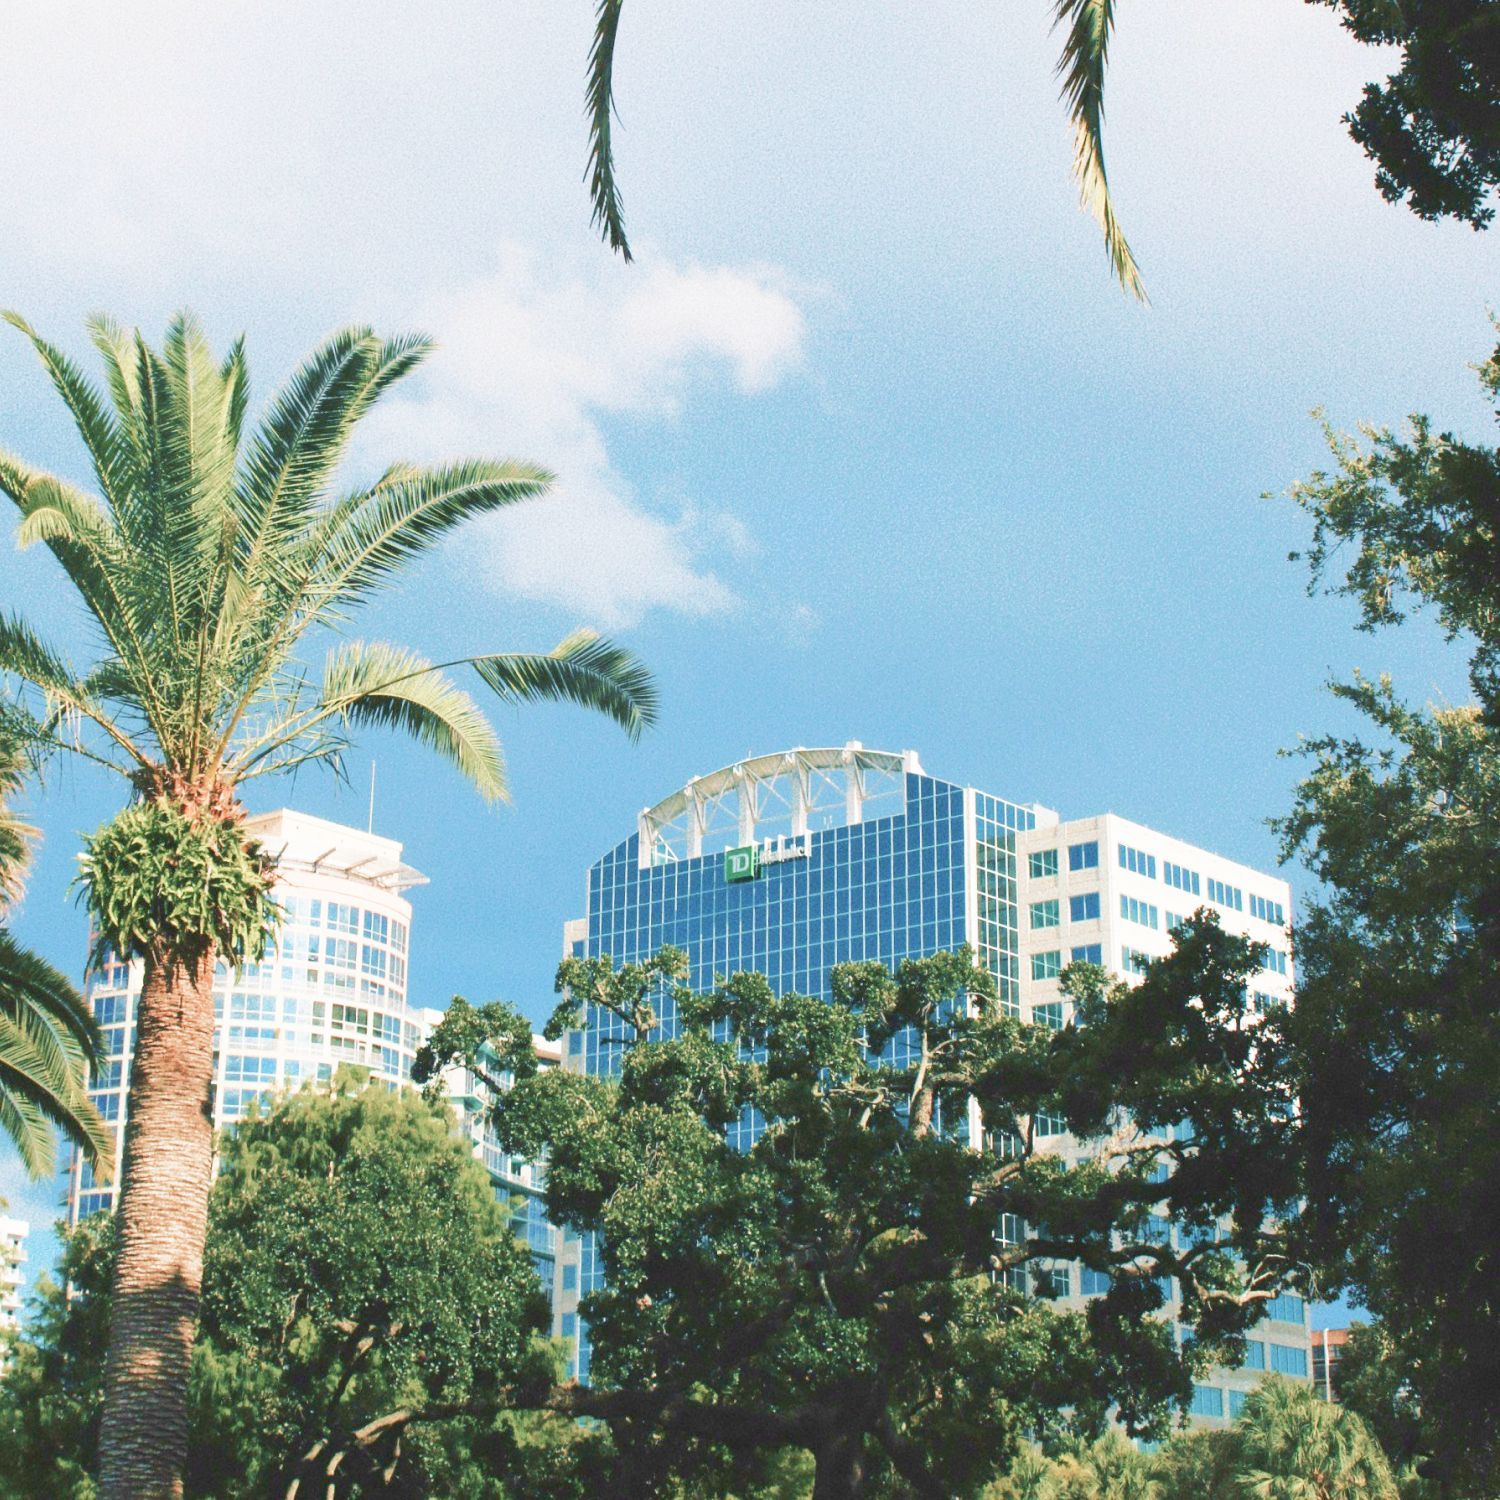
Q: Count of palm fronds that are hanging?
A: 2